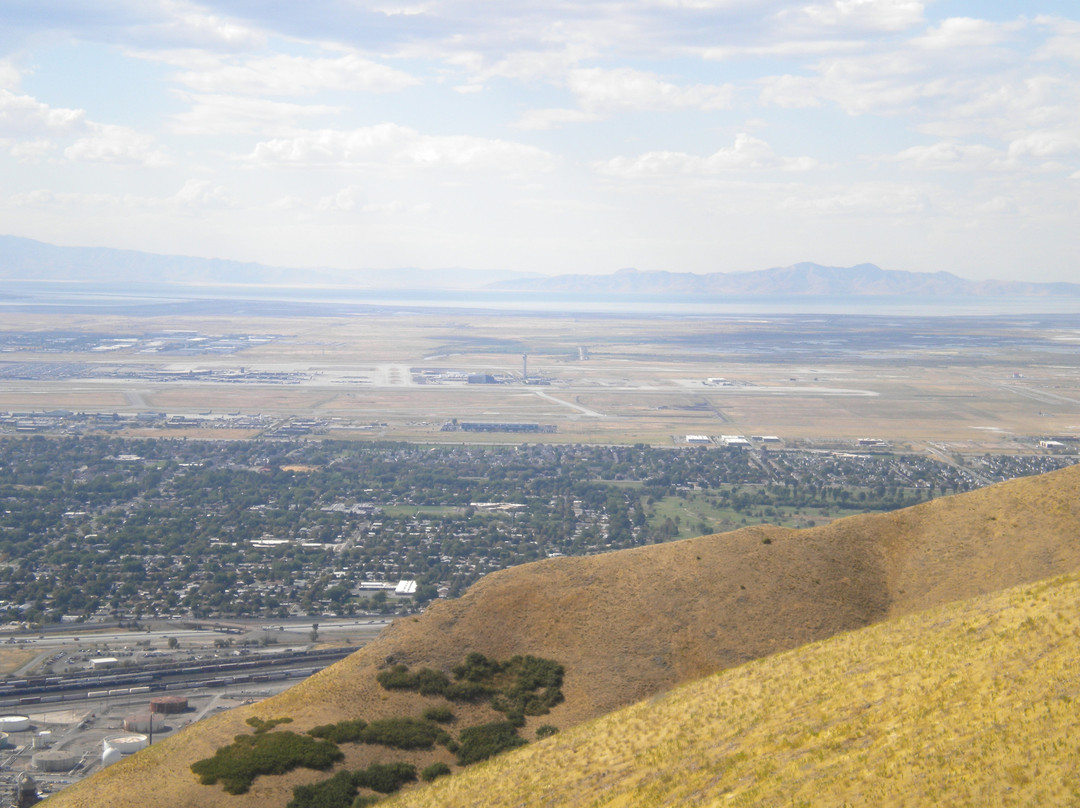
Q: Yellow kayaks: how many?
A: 0